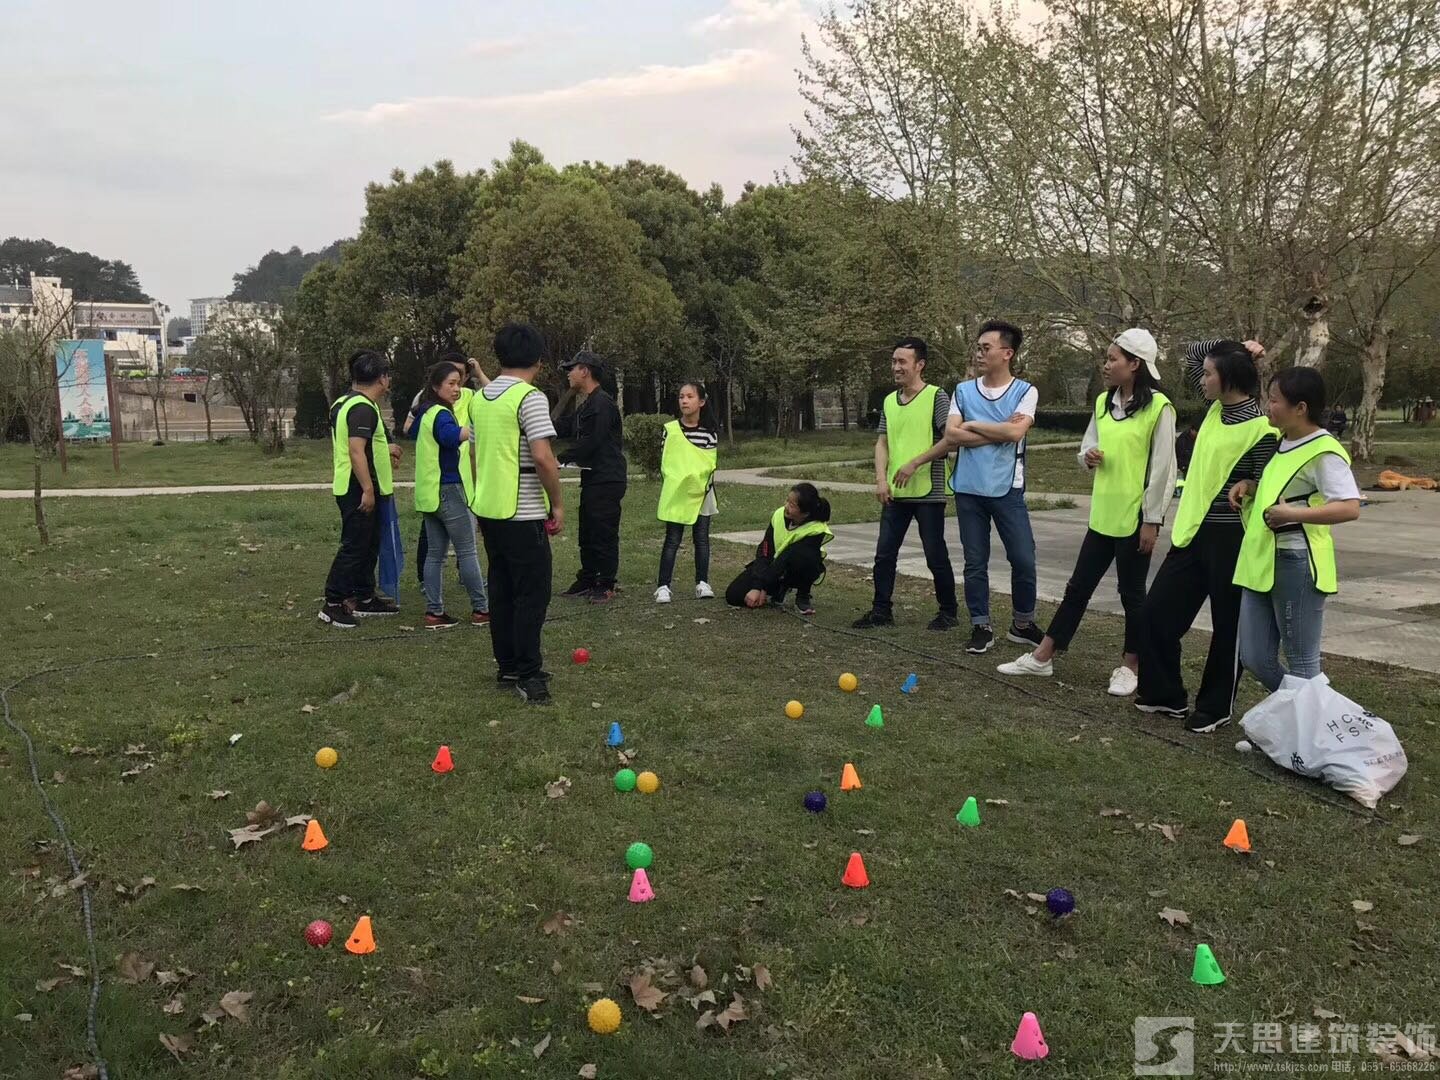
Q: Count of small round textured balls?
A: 11